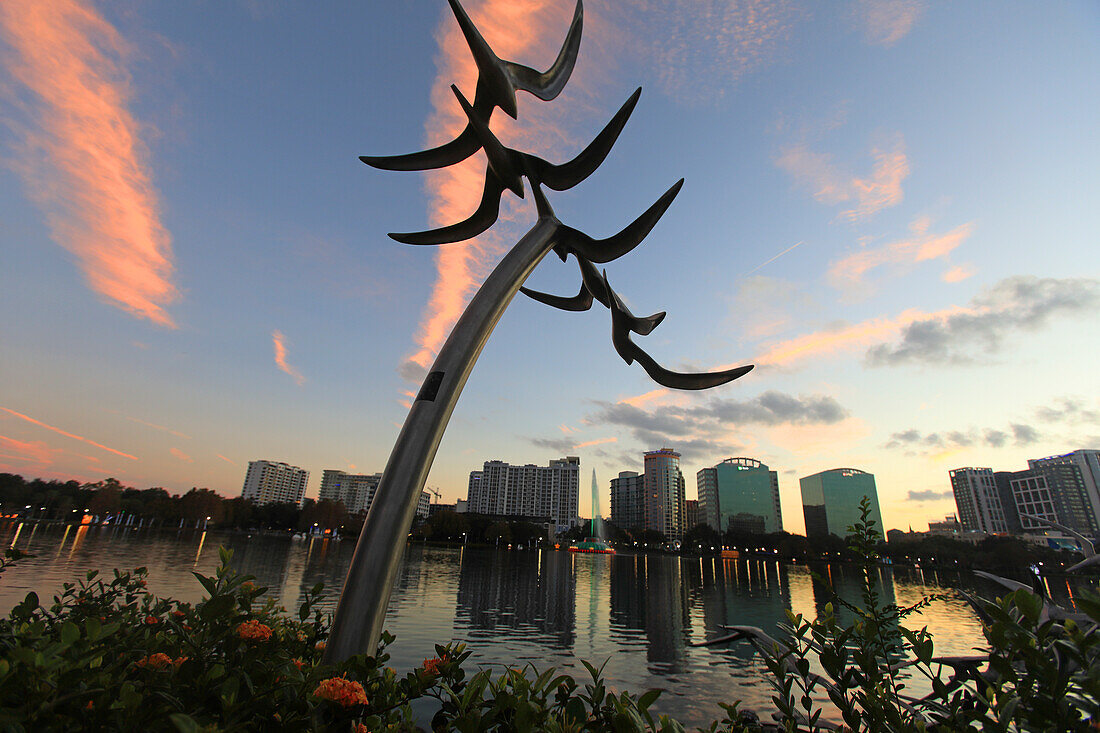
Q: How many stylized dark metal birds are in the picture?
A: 5